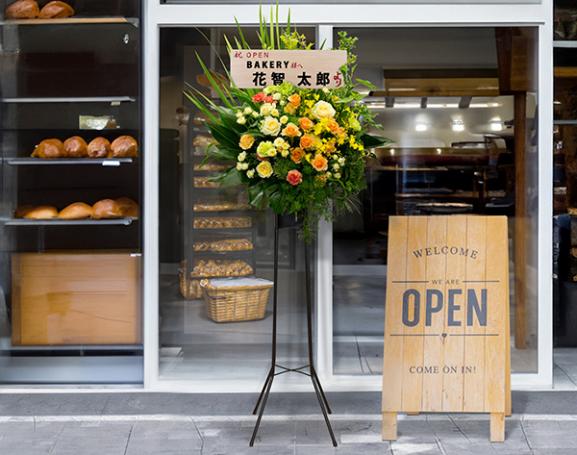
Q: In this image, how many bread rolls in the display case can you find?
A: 10